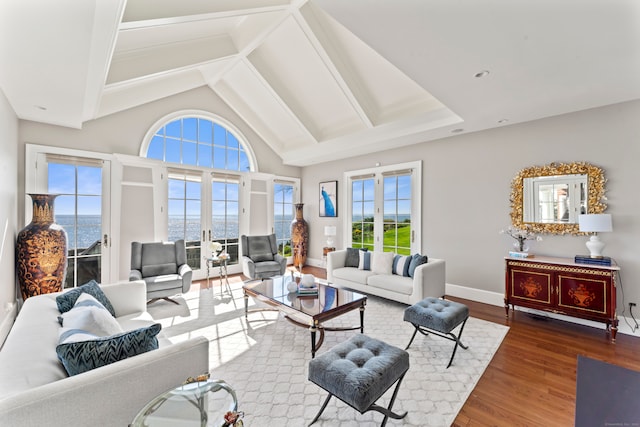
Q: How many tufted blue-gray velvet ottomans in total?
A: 2